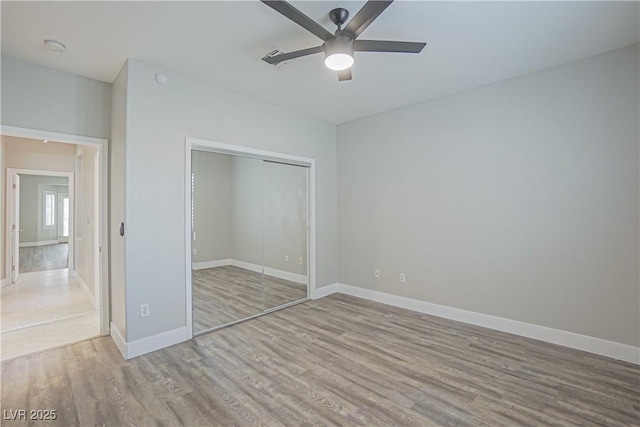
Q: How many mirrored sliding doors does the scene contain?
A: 2